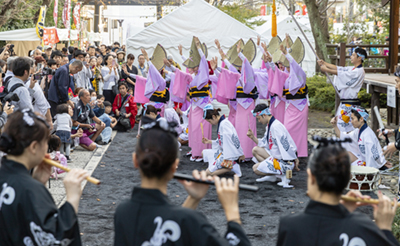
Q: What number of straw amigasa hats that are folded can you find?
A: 8